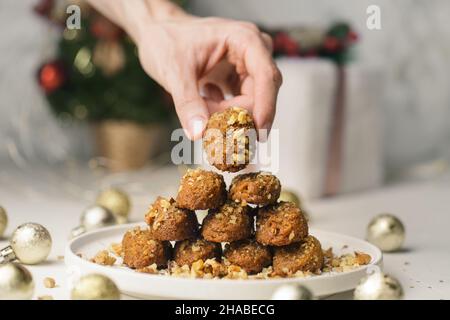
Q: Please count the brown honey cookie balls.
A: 10